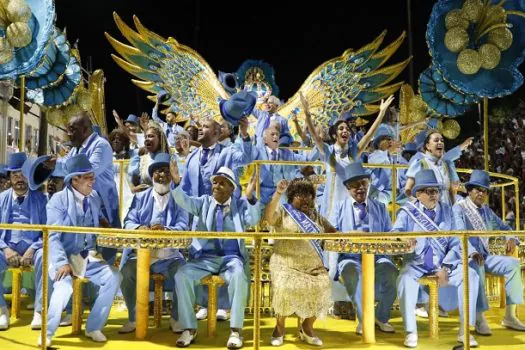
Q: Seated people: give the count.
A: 8